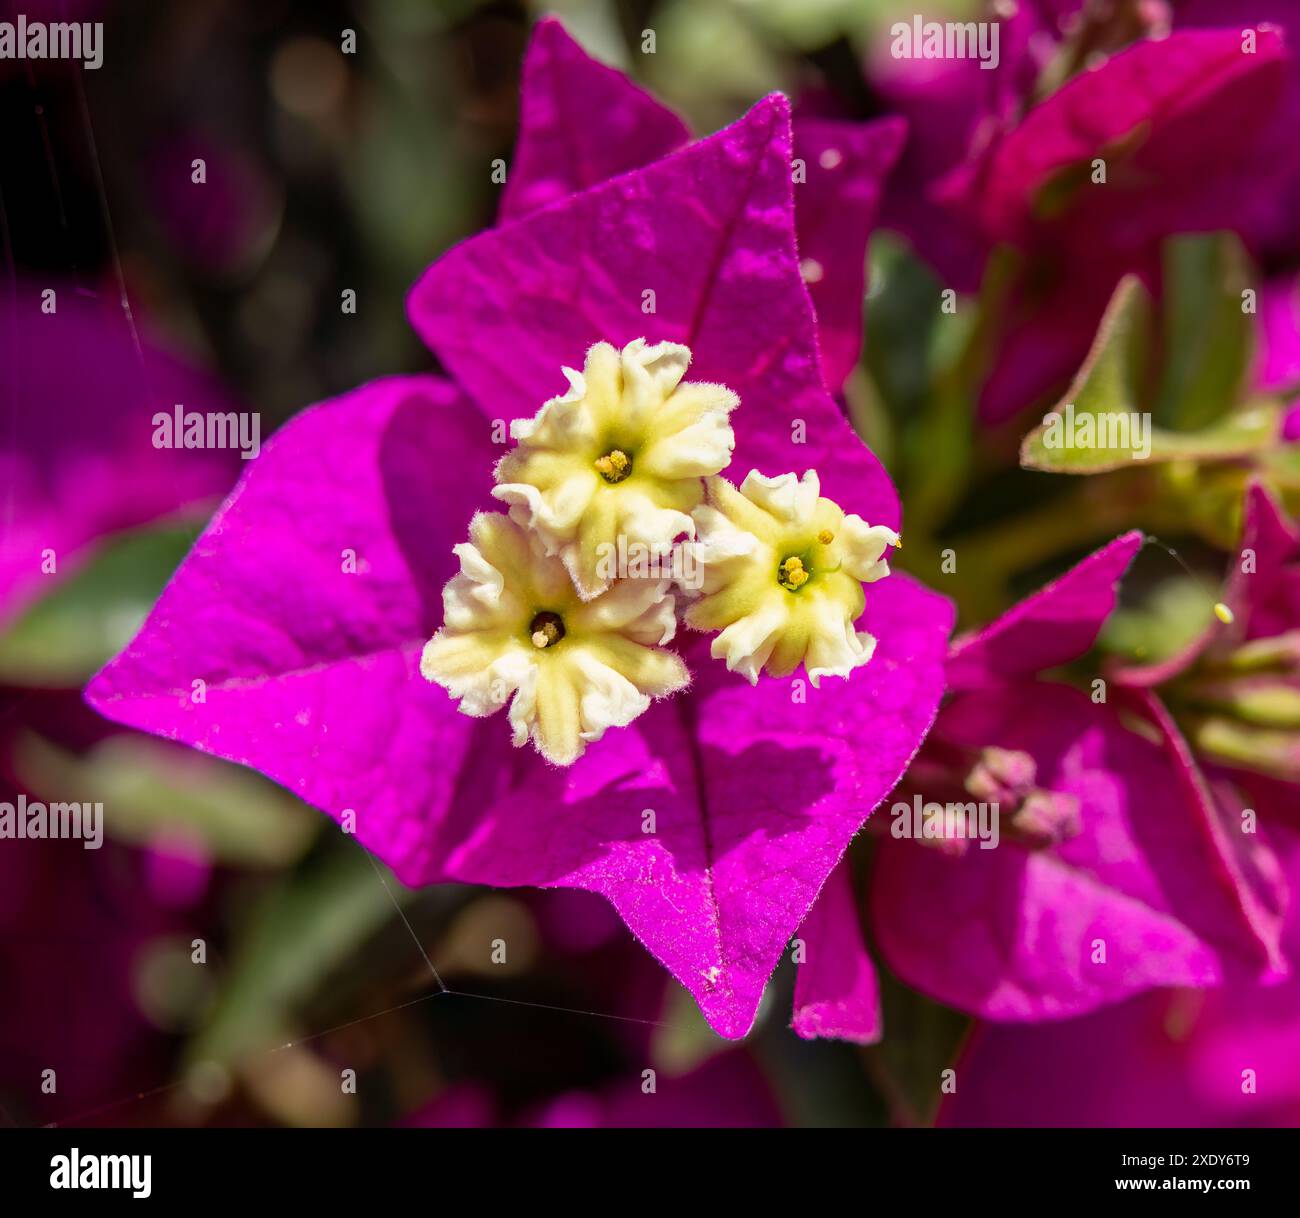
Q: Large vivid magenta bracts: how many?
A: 3